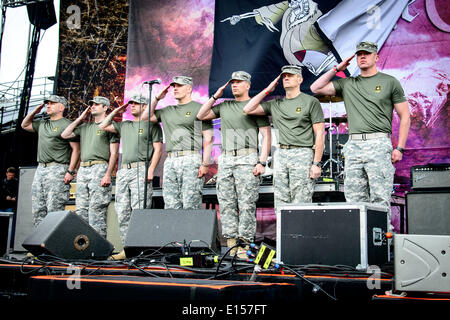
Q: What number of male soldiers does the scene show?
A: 7